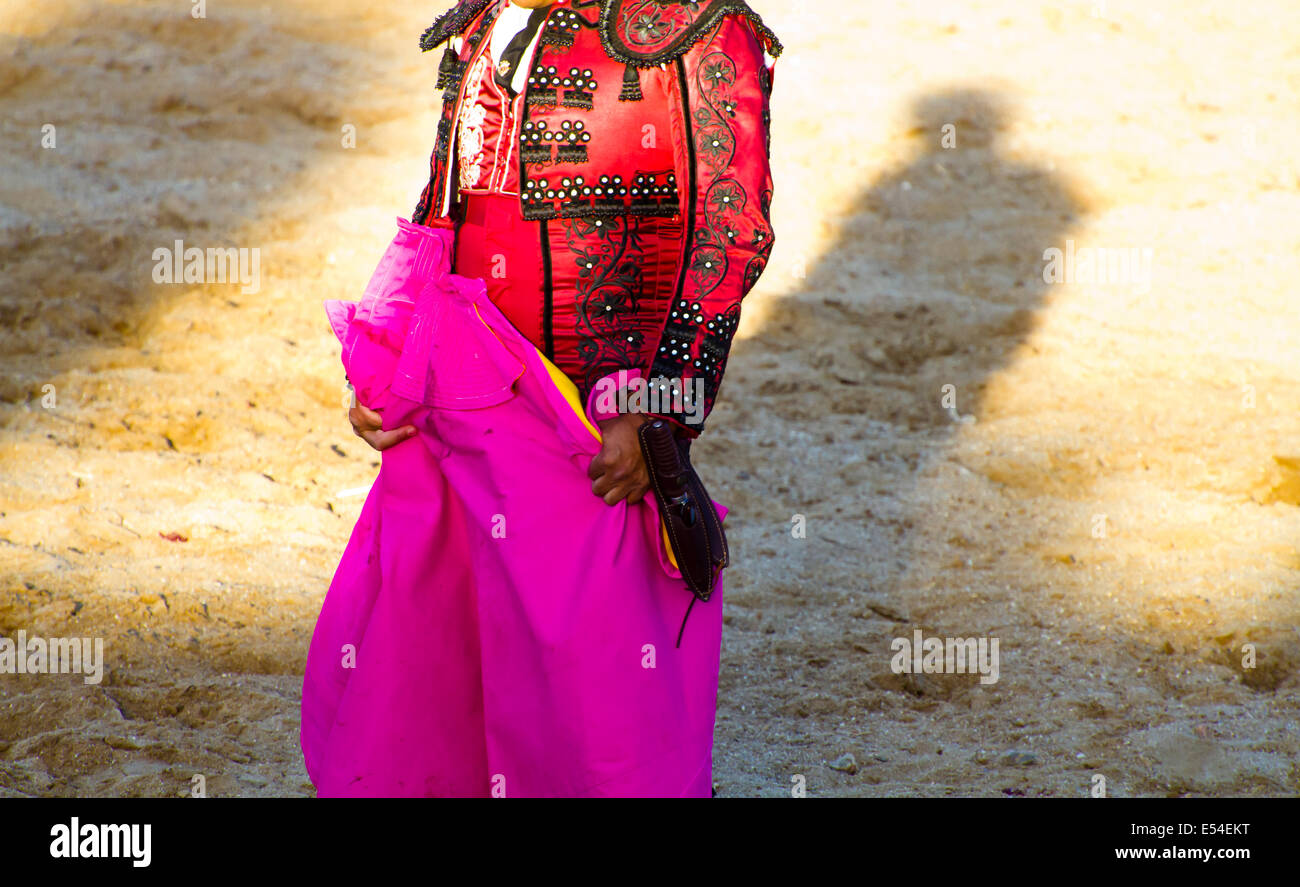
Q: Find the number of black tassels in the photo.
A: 2